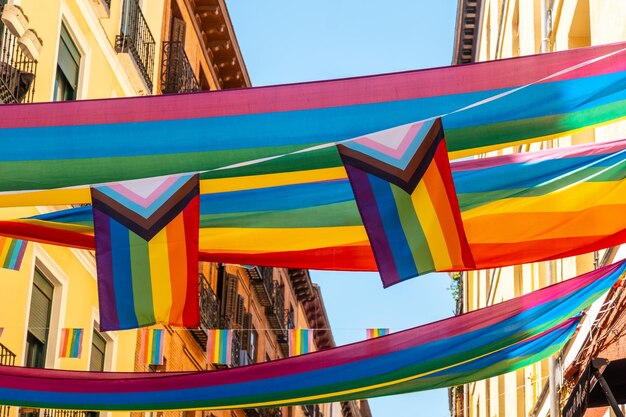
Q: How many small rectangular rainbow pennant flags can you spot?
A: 6